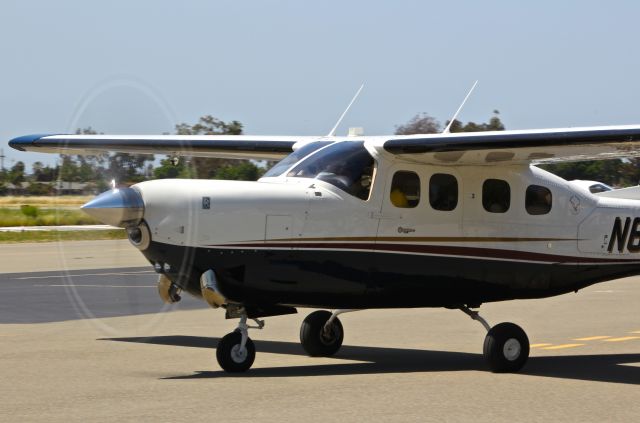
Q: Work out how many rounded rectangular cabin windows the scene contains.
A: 4